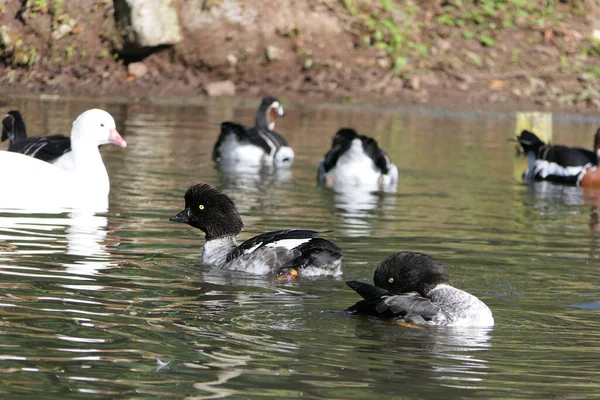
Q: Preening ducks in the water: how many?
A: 1